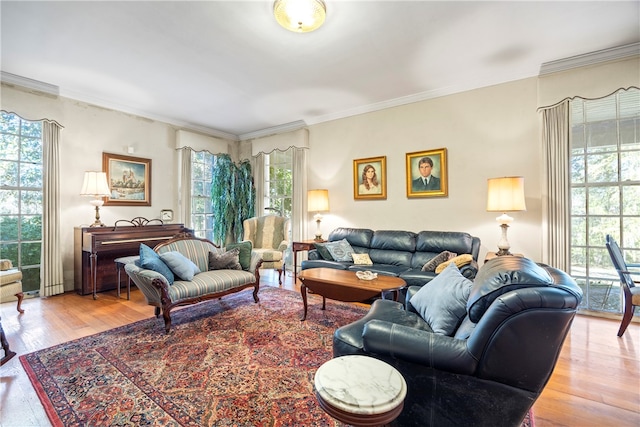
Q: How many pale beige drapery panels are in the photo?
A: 5